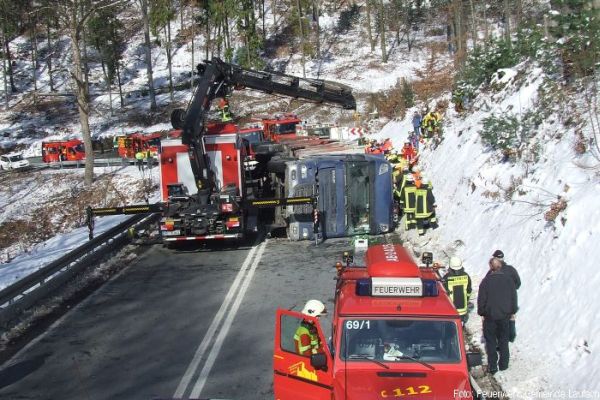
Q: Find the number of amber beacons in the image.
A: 2